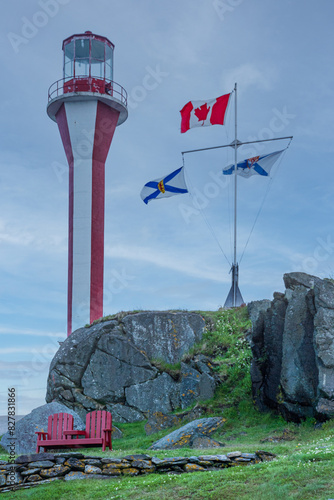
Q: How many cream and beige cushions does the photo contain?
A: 0